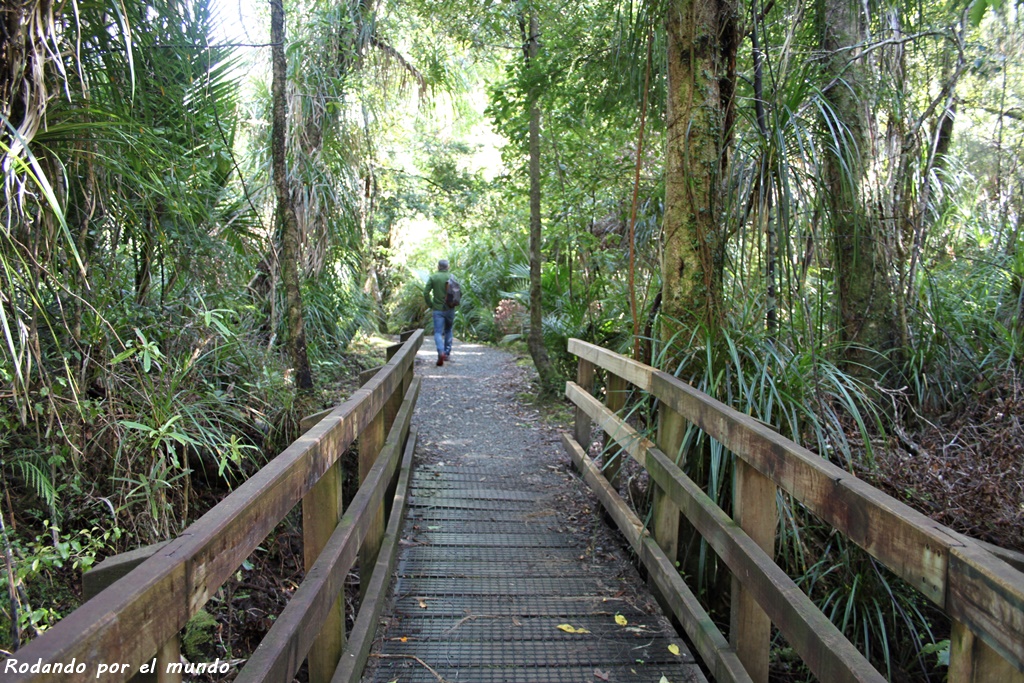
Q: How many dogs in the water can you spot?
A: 0